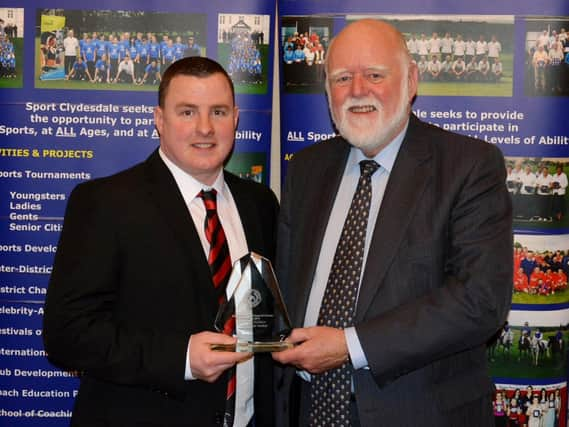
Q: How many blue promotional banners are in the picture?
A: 2